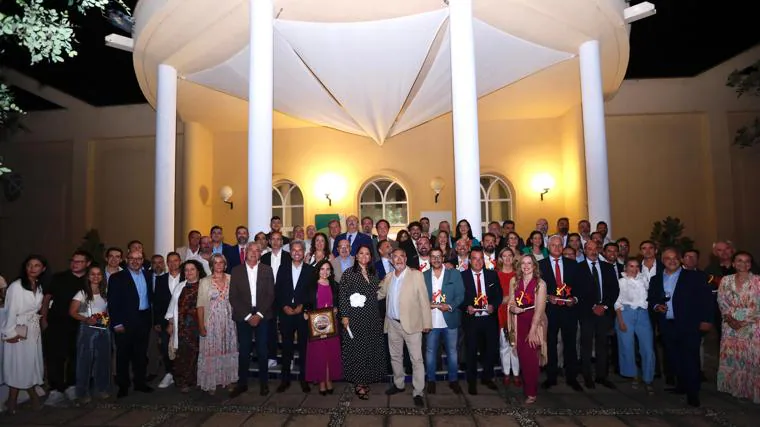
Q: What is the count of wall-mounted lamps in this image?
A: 4